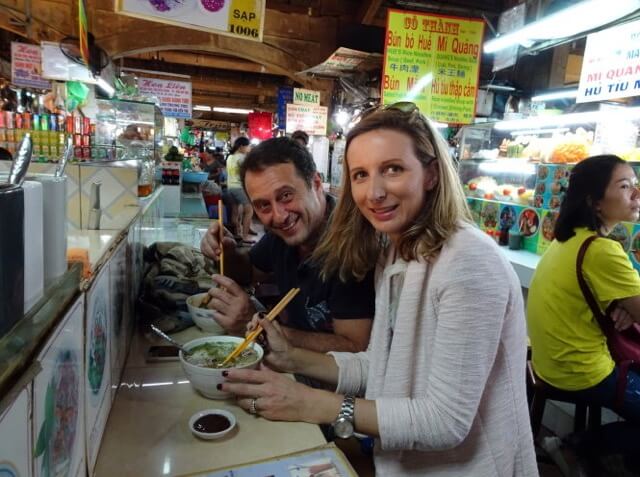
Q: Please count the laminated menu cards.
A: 1